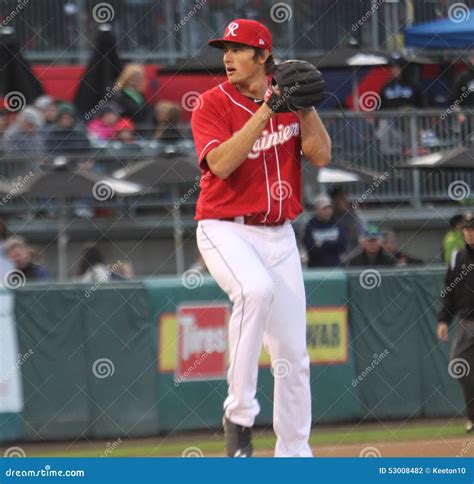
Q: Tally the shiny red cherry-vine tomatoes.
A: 0